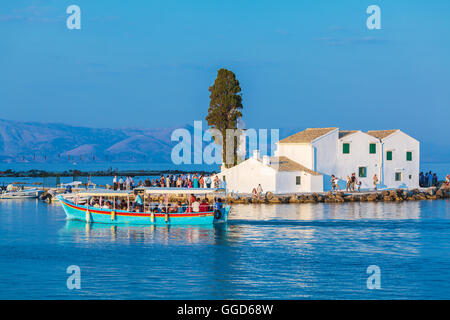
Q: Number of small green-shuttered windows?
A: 4